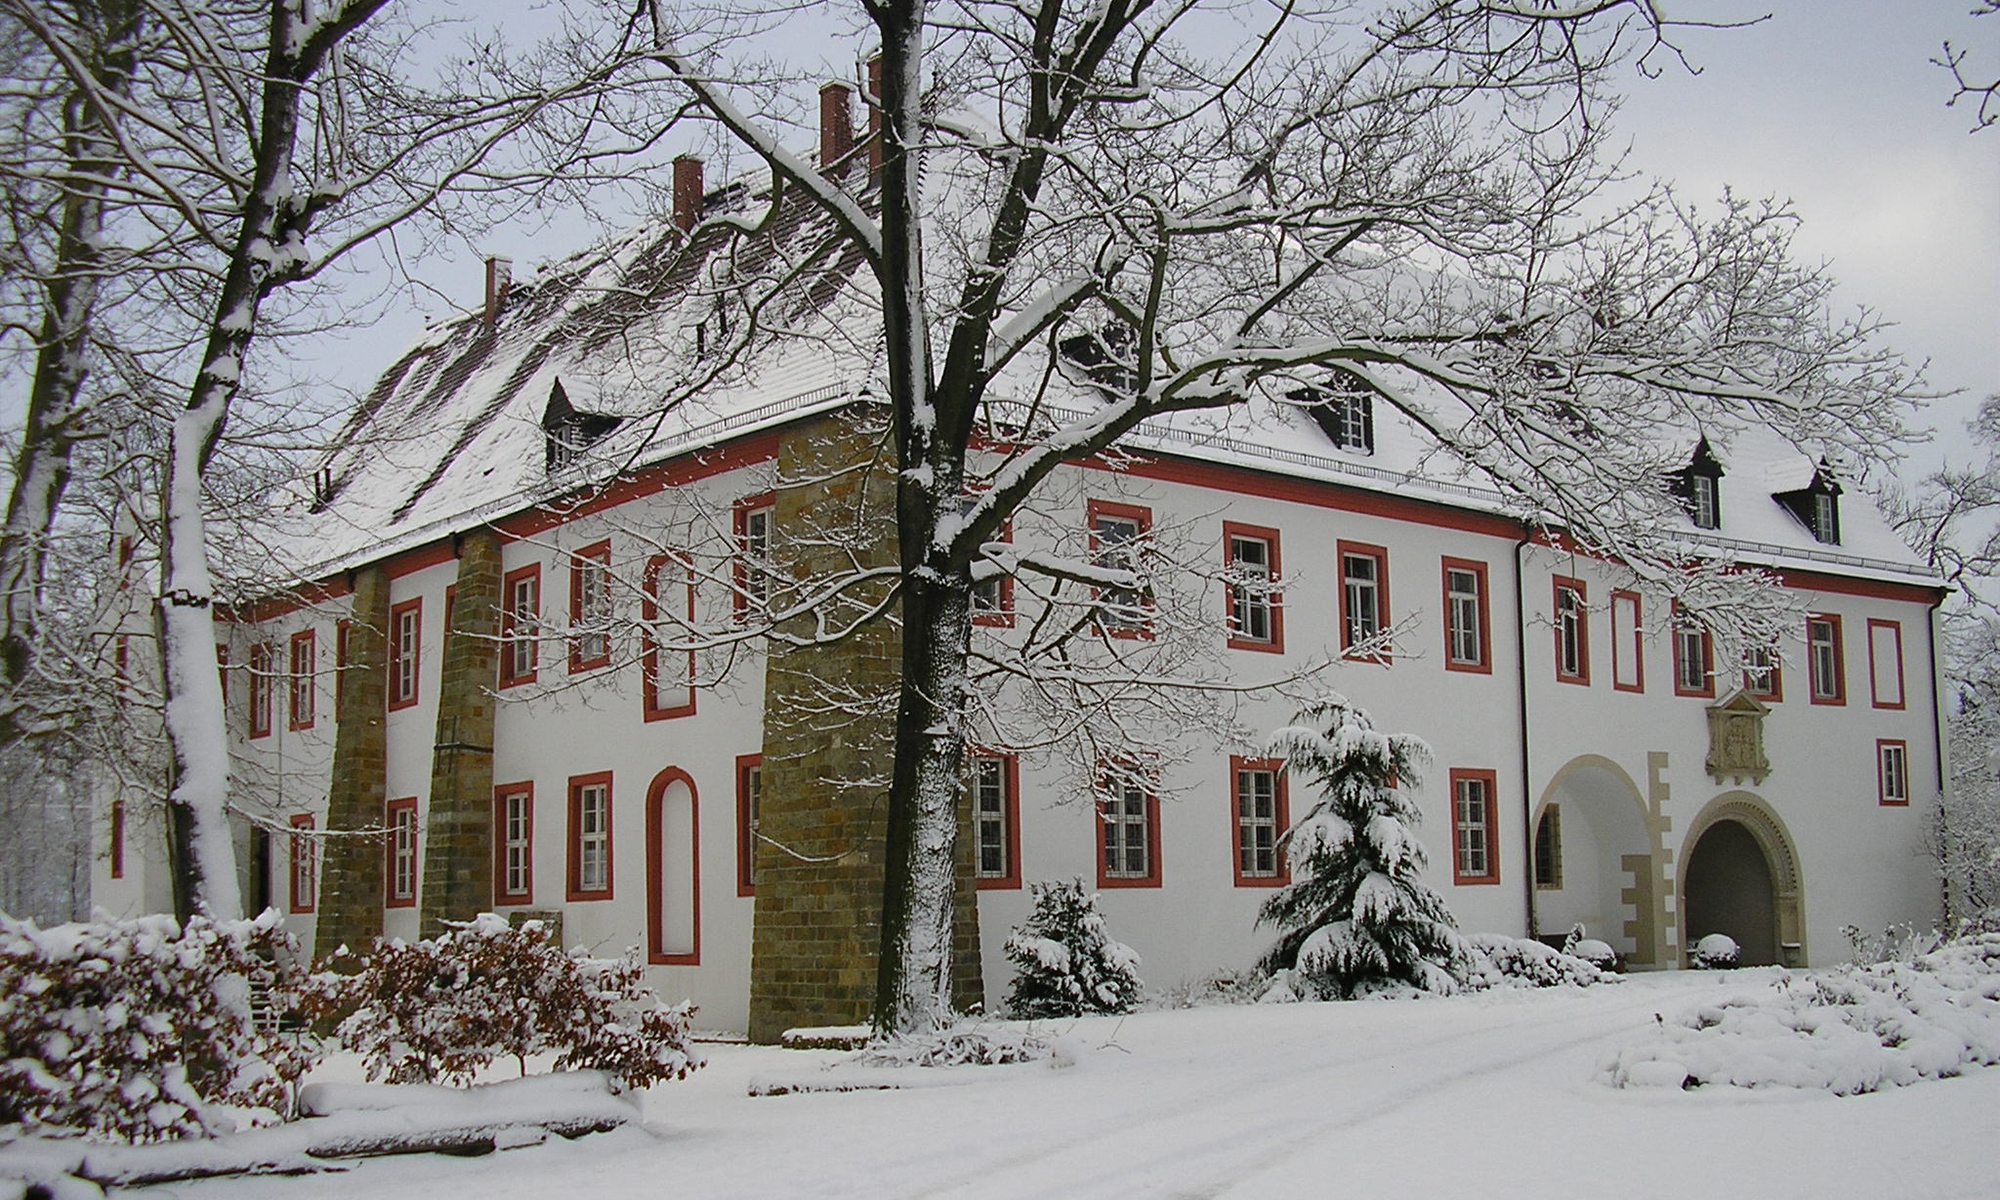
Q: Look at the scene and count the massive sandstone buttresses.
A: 3